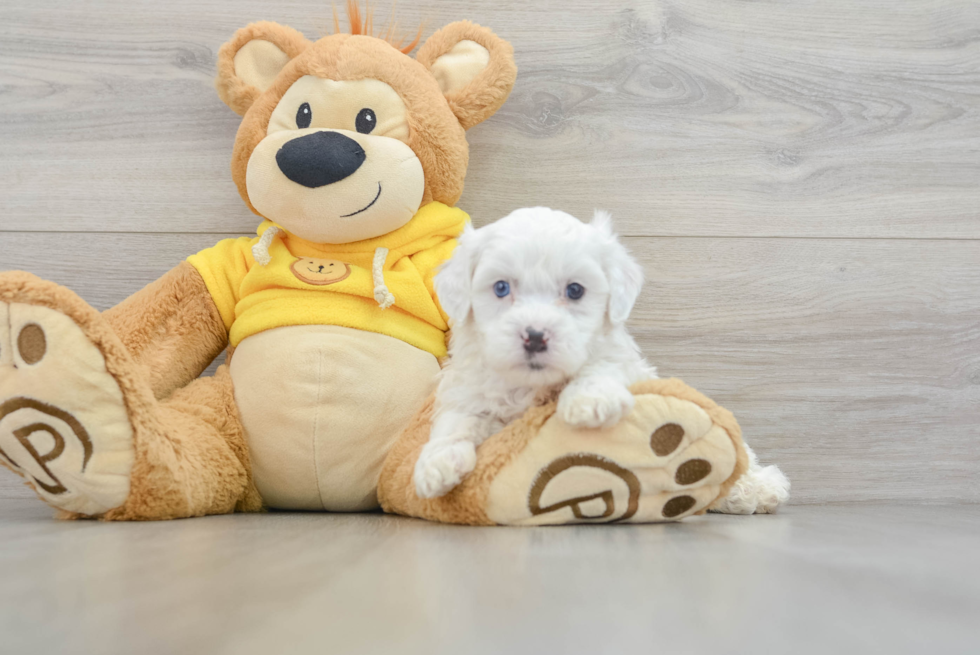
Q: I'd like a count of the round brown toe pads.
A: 4